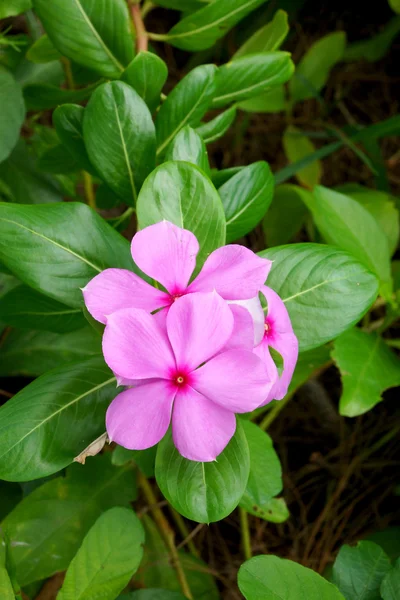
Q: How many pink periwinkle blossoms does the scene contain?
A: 3